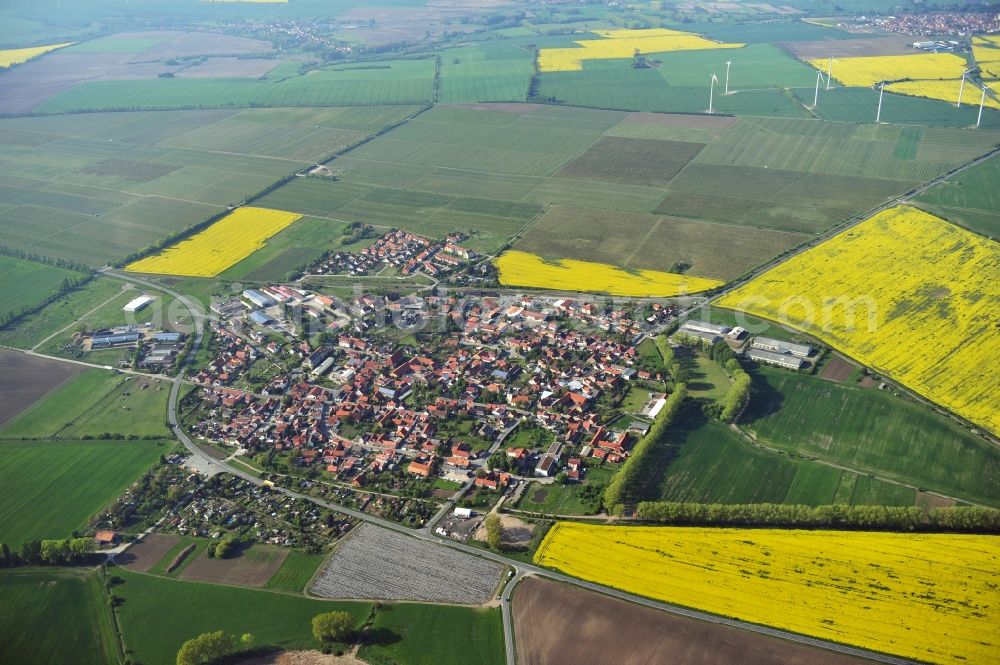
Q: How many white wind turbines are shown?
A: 7